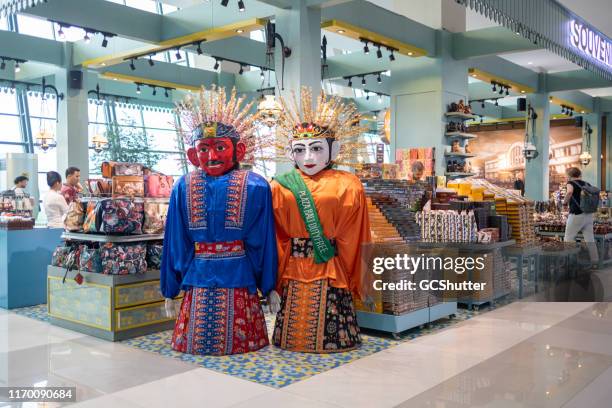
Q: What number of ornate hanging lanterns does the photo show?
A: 5